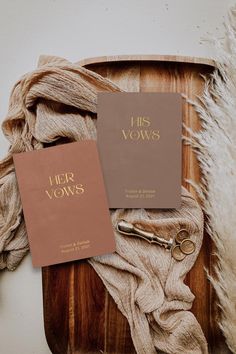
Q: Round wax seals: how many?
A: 3